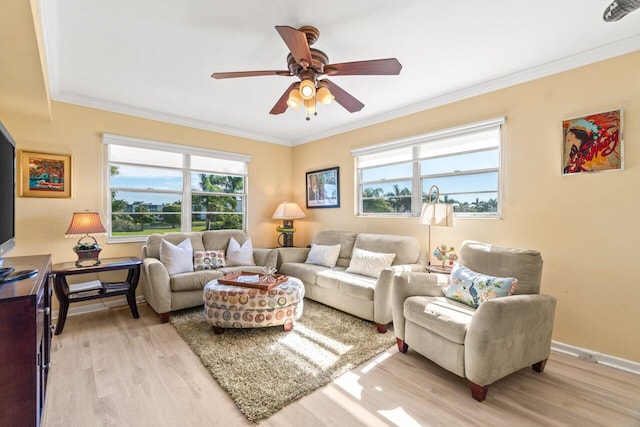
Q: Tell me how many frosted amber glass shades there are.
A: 4